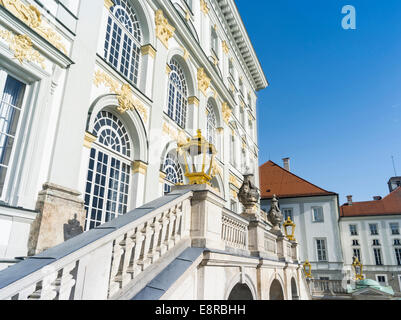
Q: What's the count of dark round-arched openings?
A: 3